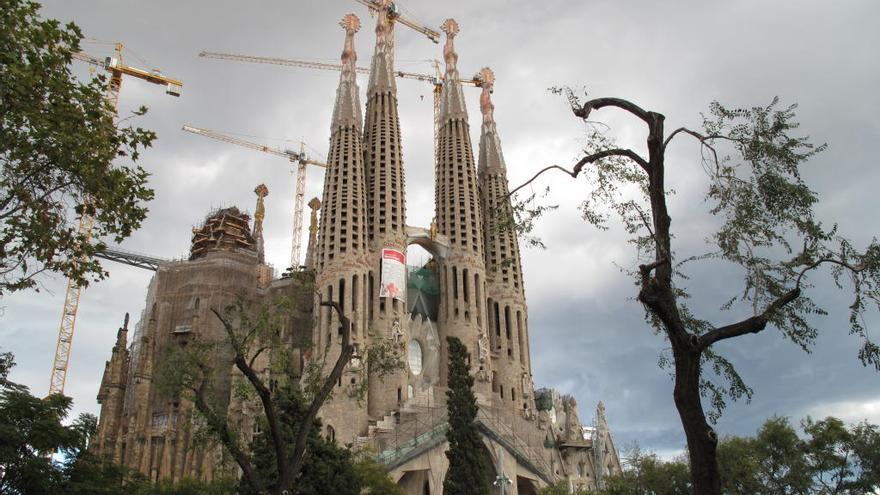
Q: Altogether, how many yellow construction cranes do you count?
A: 4